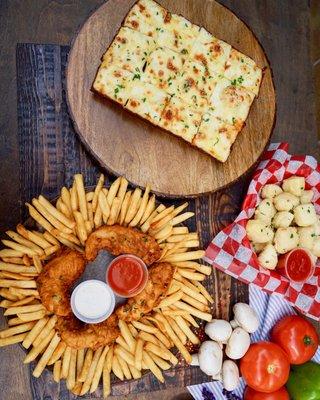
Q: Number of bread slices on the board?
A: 12